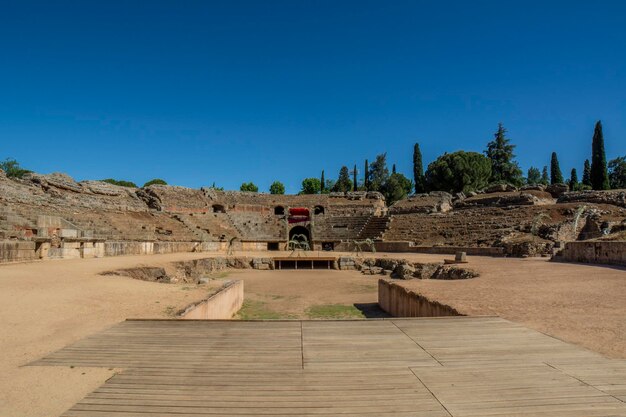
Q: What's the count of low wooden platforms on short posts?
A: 1